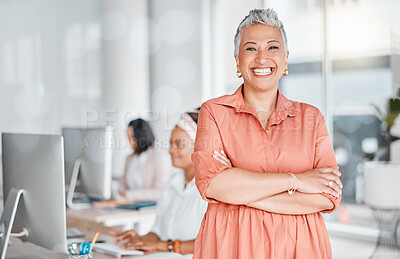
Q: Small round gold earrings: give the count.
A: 2